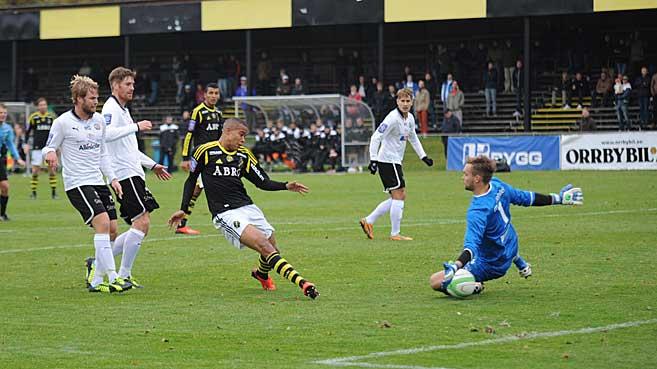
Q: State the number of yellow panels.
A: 4